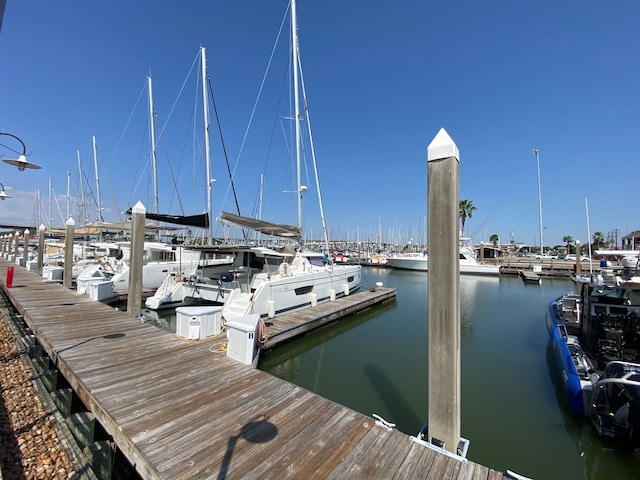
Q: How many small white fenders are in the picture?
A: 4